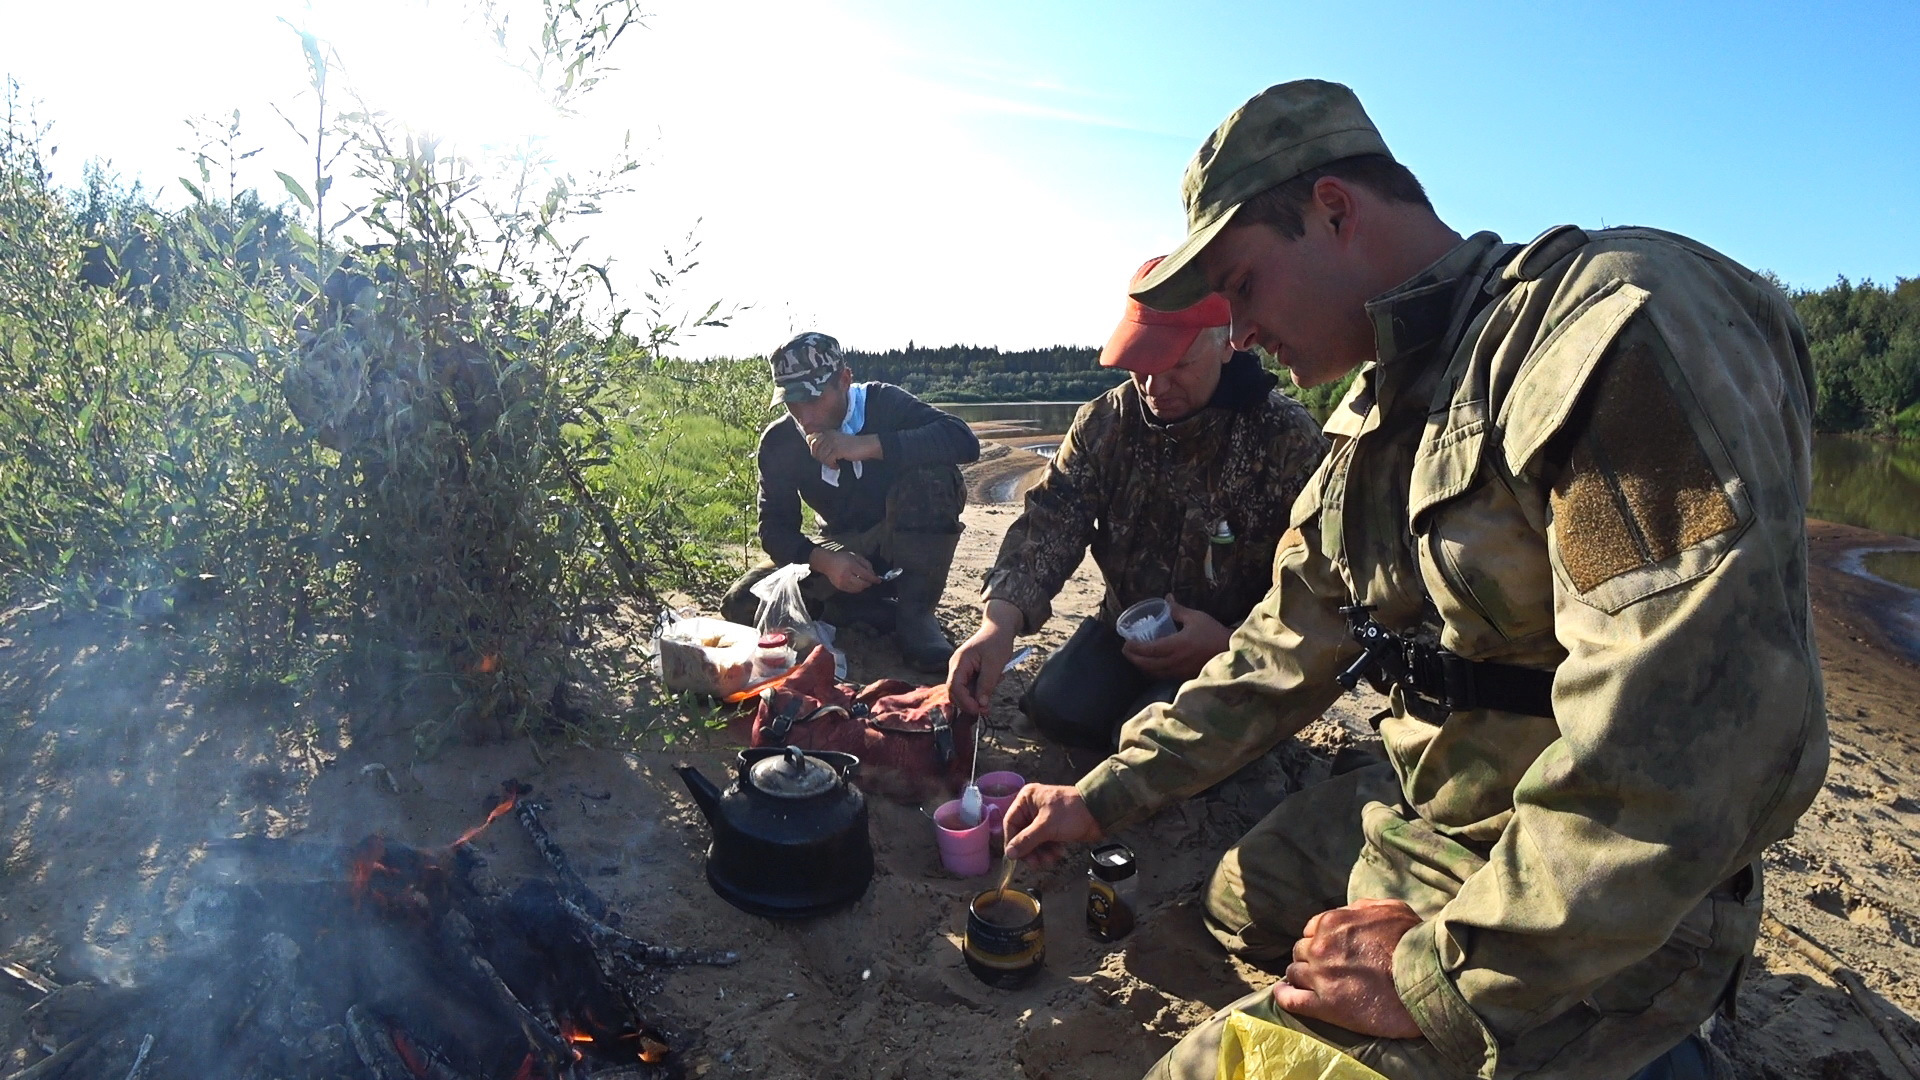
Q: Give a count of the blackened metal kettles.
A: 1